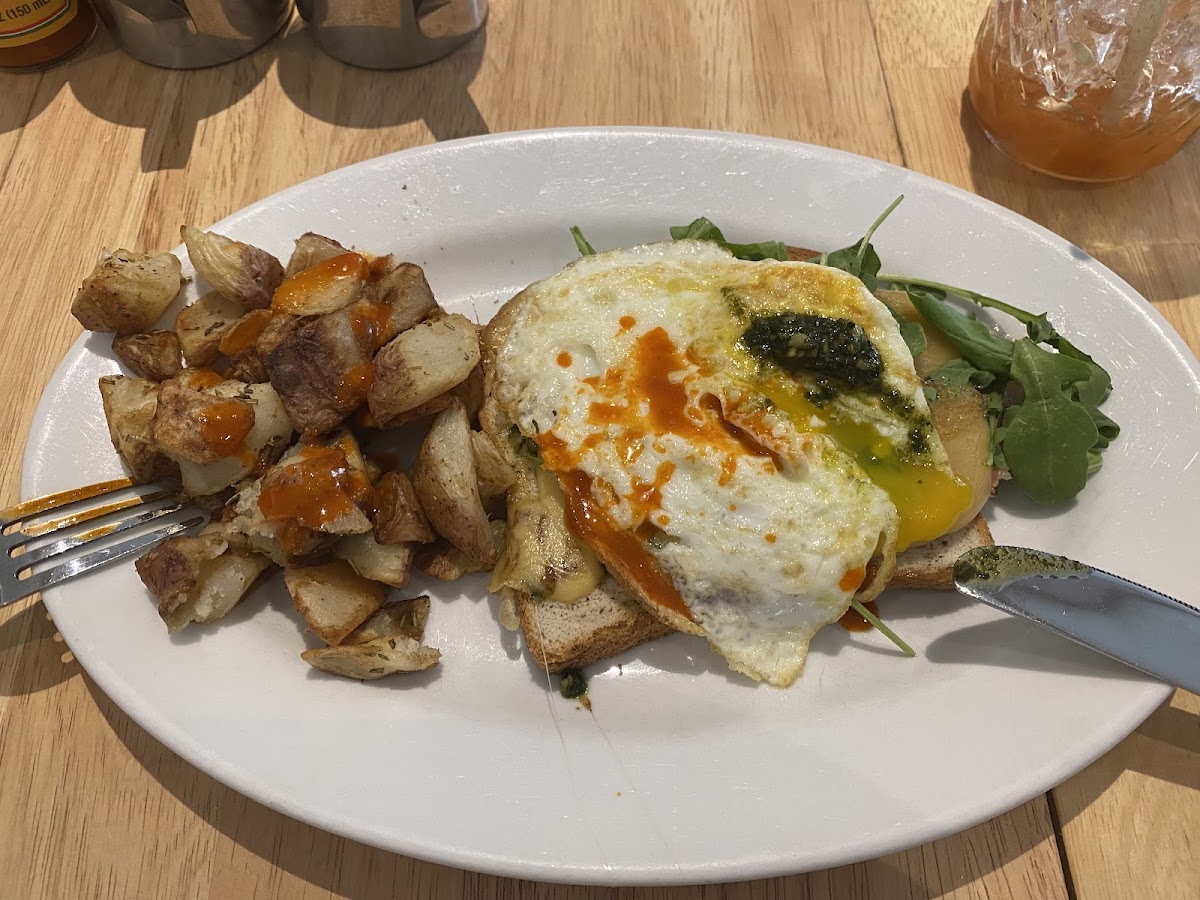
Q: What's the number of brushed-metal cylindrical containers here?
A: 2